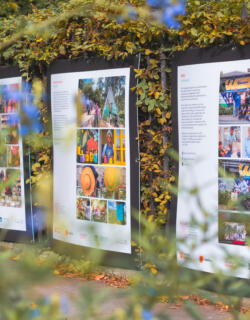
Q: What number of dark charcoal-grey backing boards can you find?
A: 3